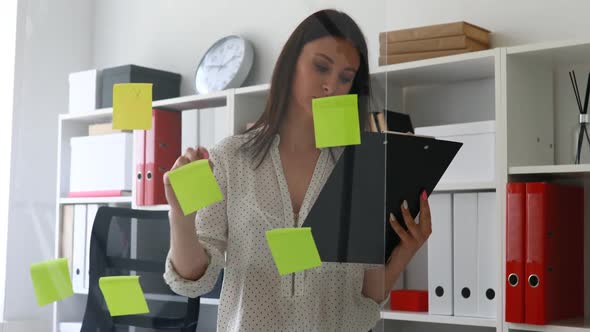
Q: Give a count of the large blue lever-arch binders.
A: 0